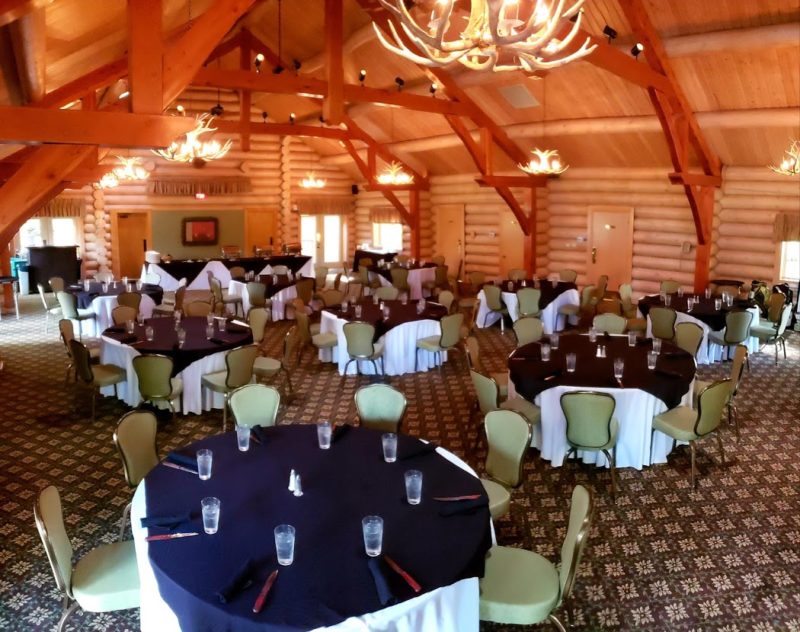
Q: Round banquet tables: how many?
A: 9